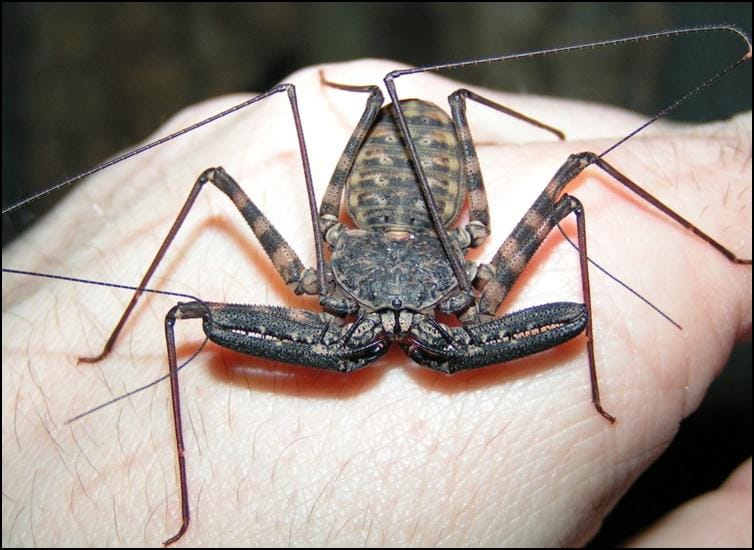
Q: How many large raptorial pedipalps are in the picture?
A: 2